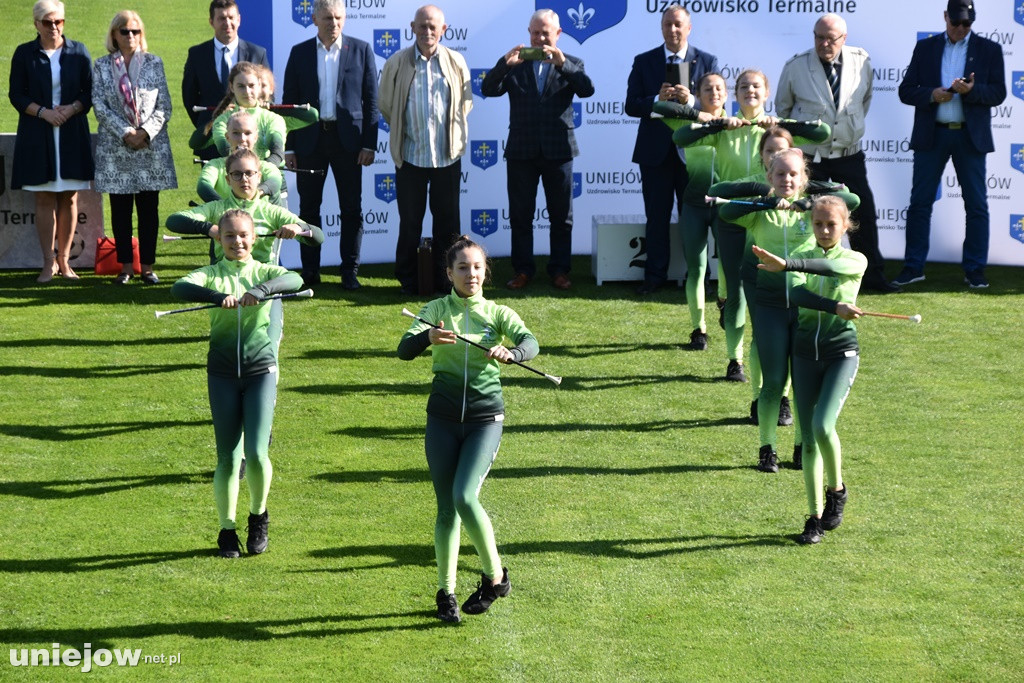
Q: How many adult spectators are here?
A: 9